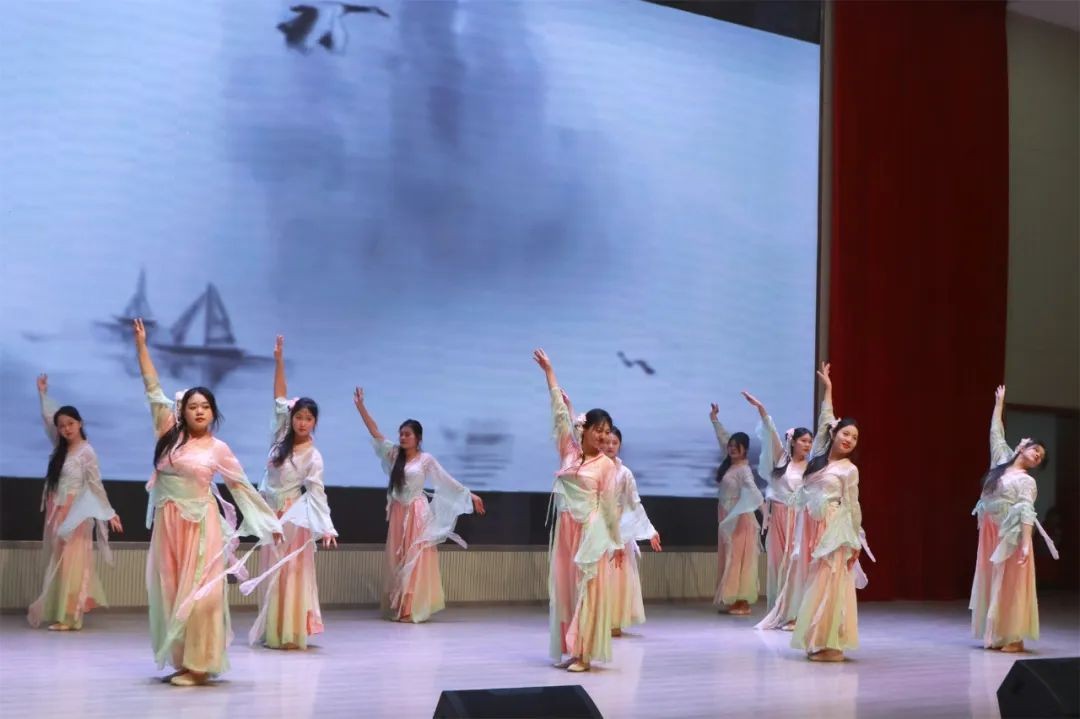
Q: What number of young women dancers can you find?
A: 10